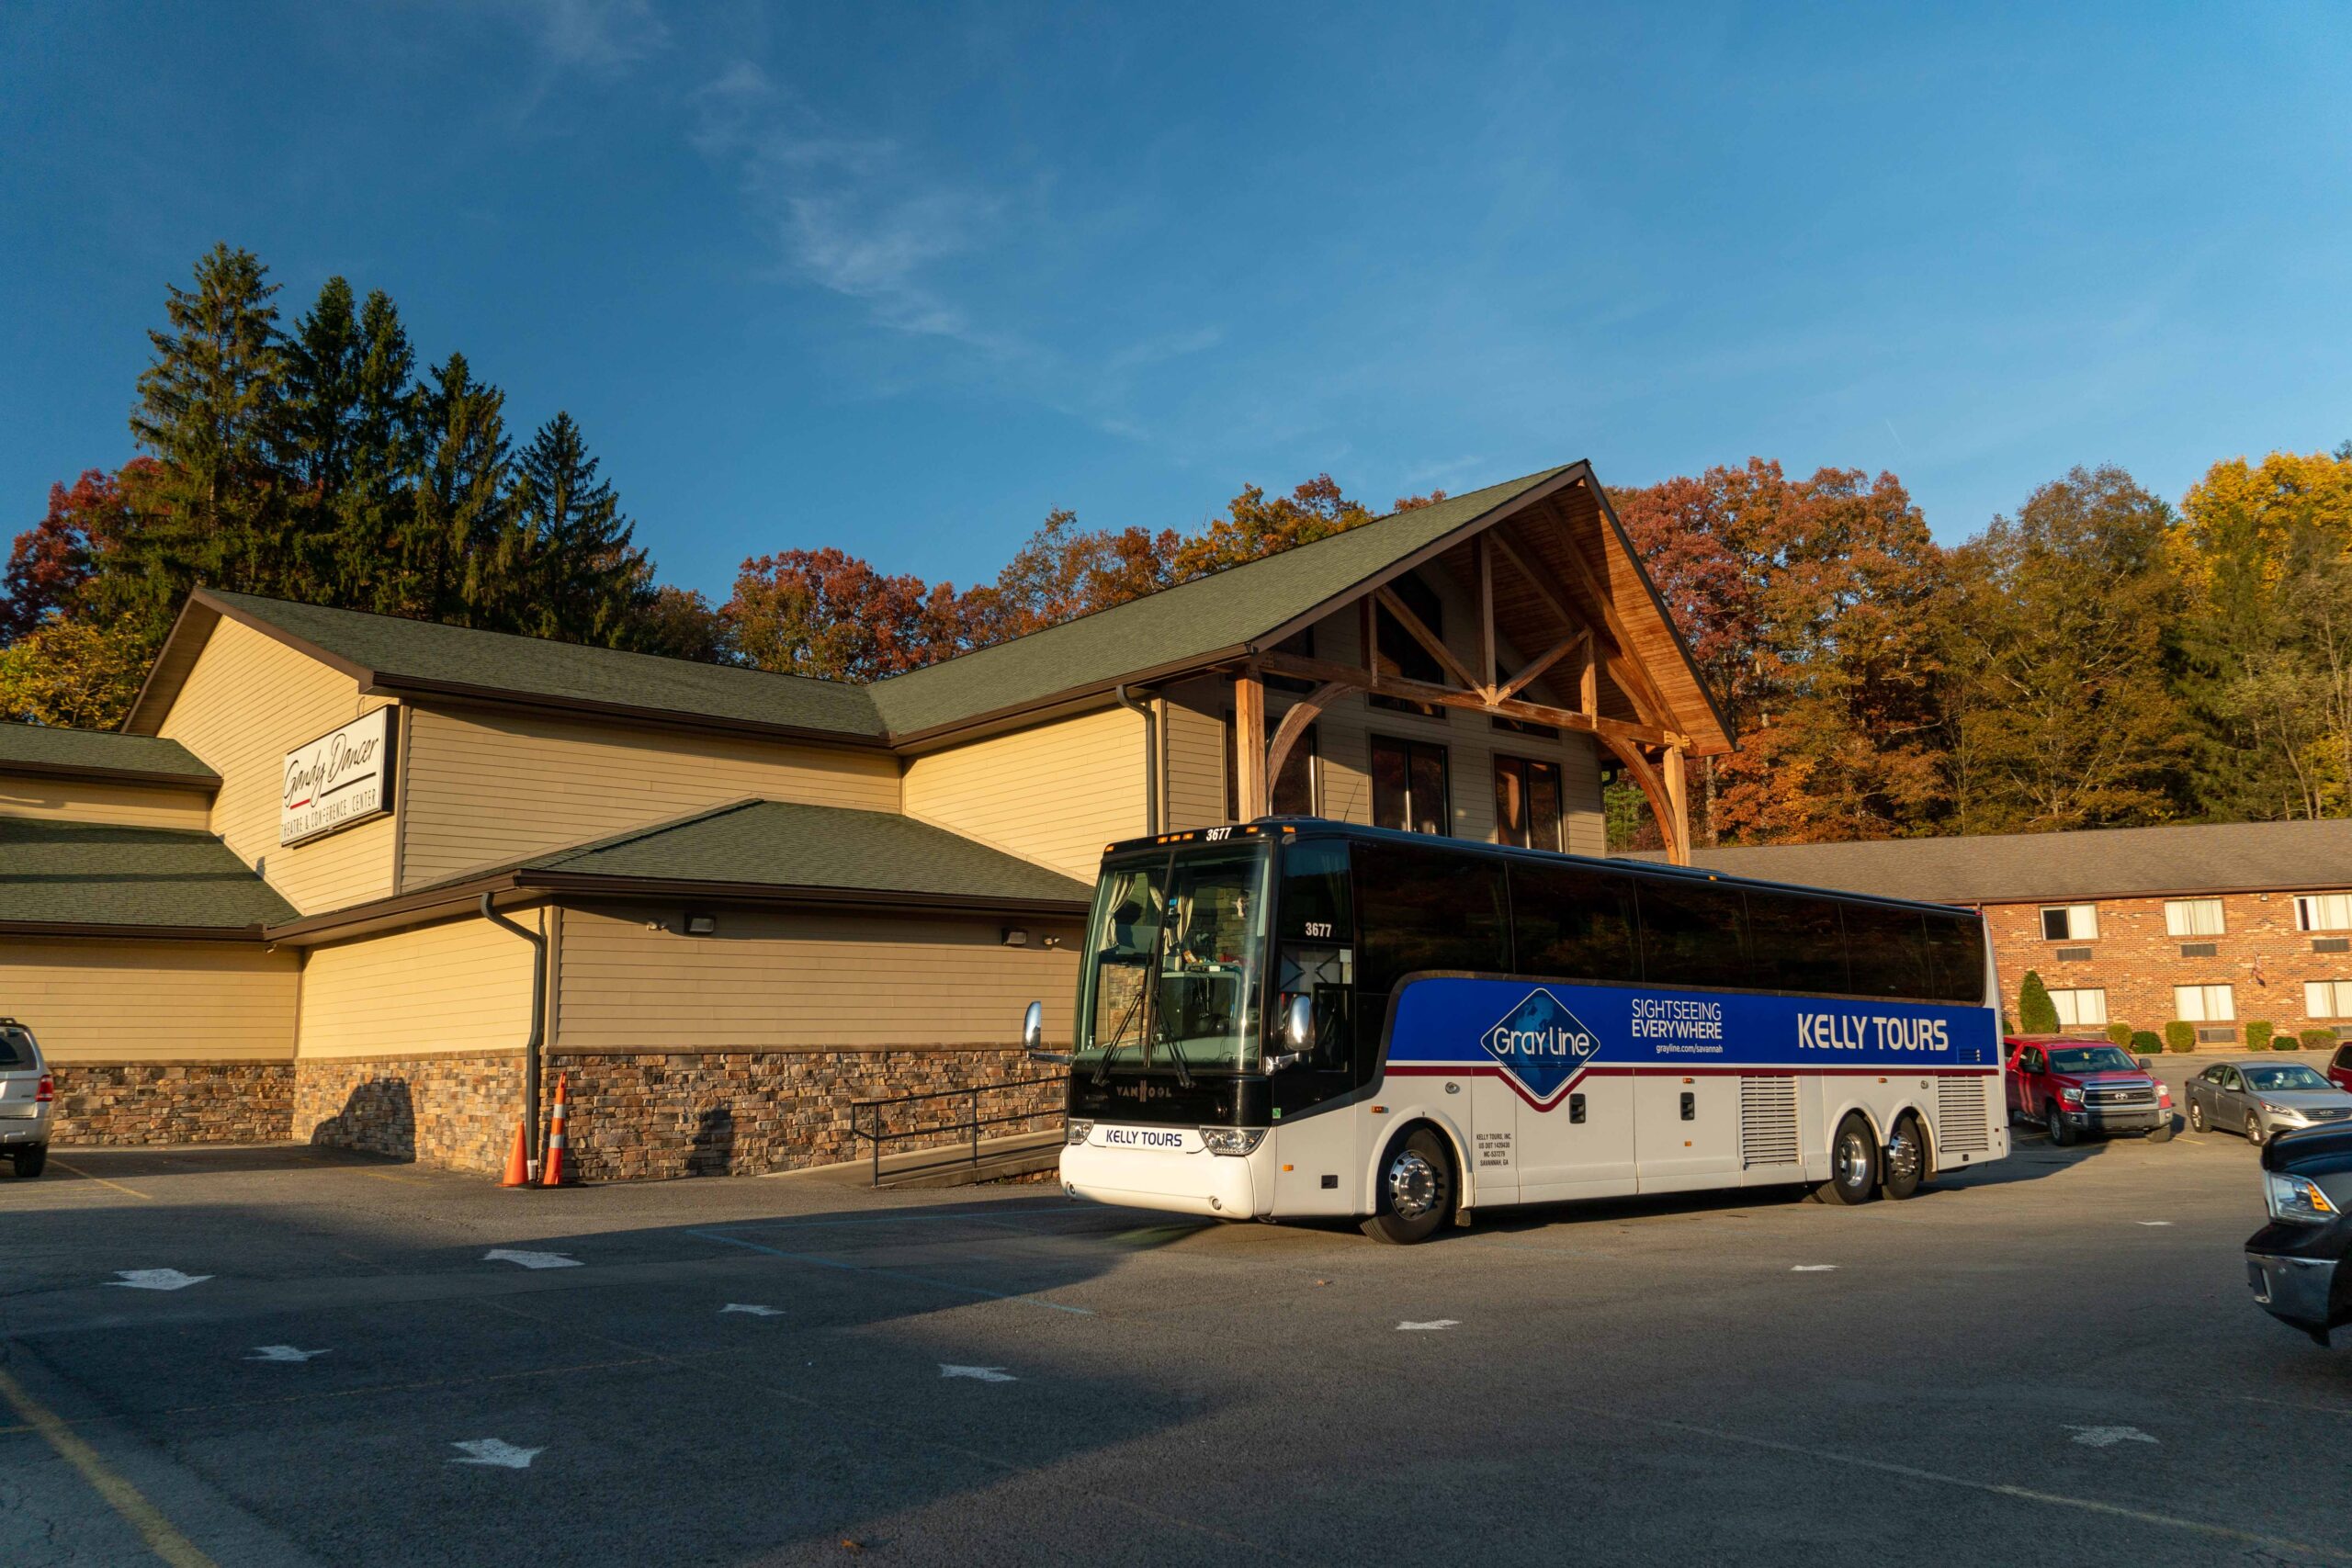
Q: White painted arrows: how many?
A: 10